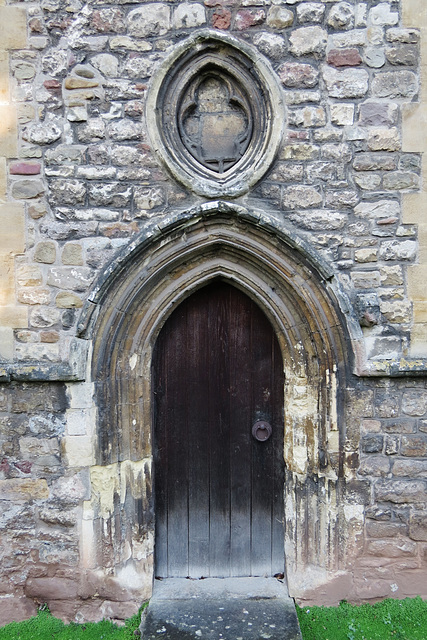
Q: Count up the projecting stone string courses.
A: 2